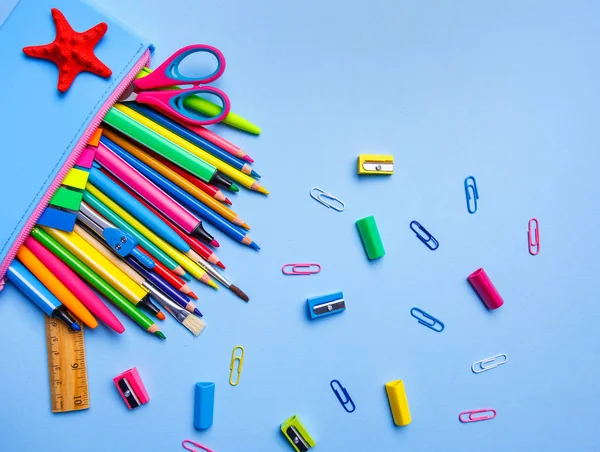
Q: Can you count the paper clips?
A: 11